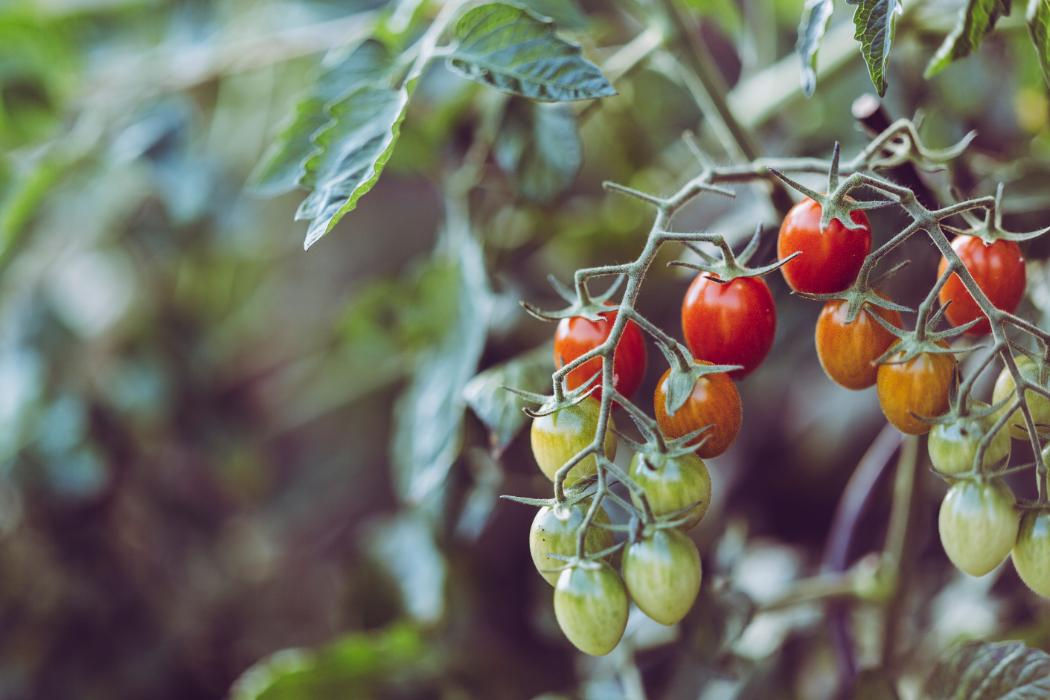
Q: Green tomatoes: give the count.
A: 9